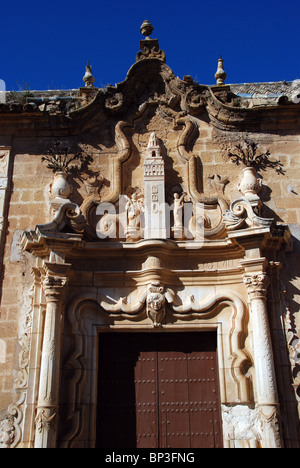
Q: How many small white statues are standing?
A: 2